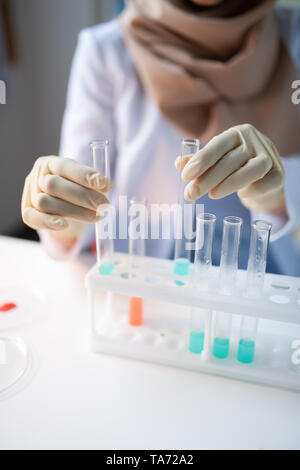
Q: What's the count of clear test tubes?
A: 6